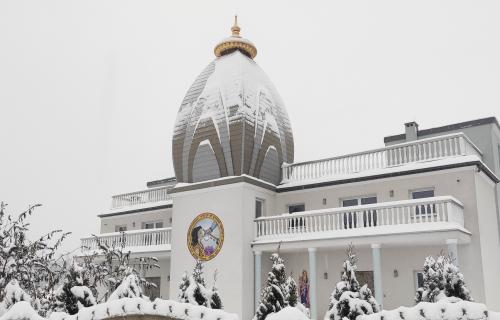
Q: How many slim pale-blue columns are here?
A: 4